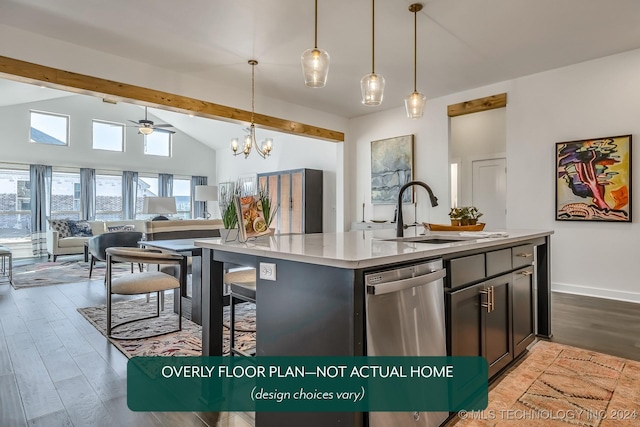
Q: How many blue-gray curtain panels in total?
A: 5